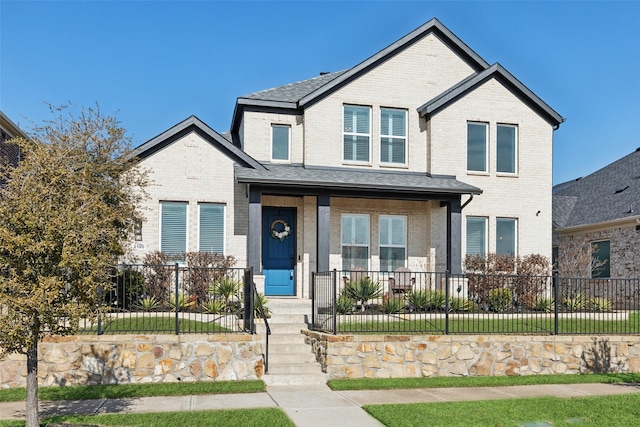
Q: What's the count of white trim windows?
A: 11